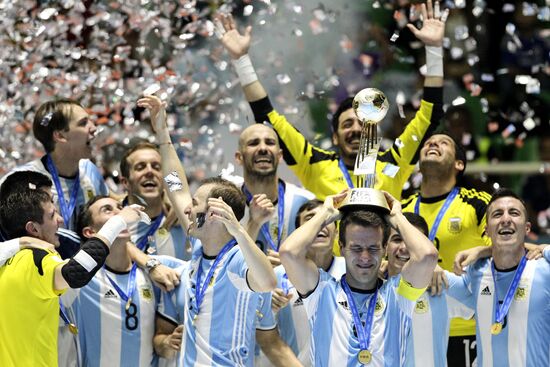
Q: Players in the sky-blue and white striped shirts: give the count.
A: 9